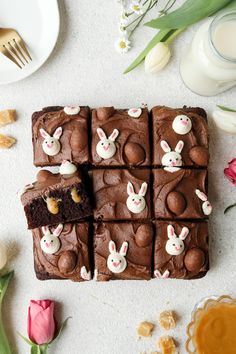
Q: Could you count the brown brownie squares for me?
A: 9